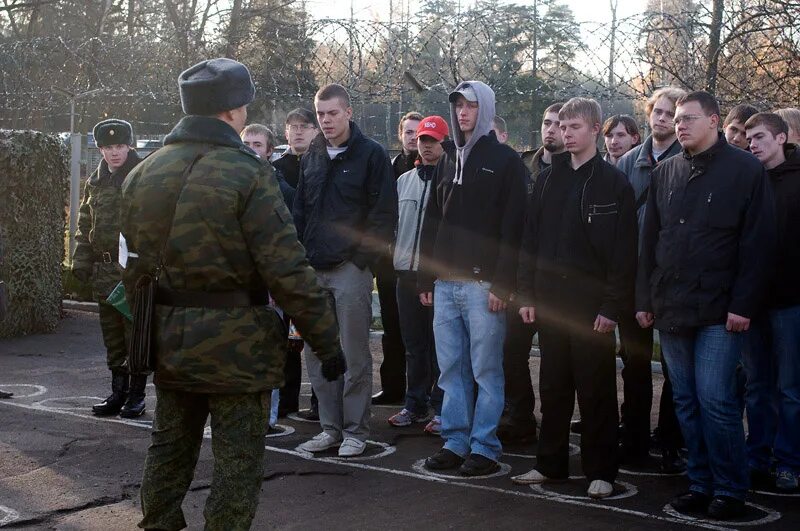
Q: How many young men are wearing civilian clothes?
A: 15